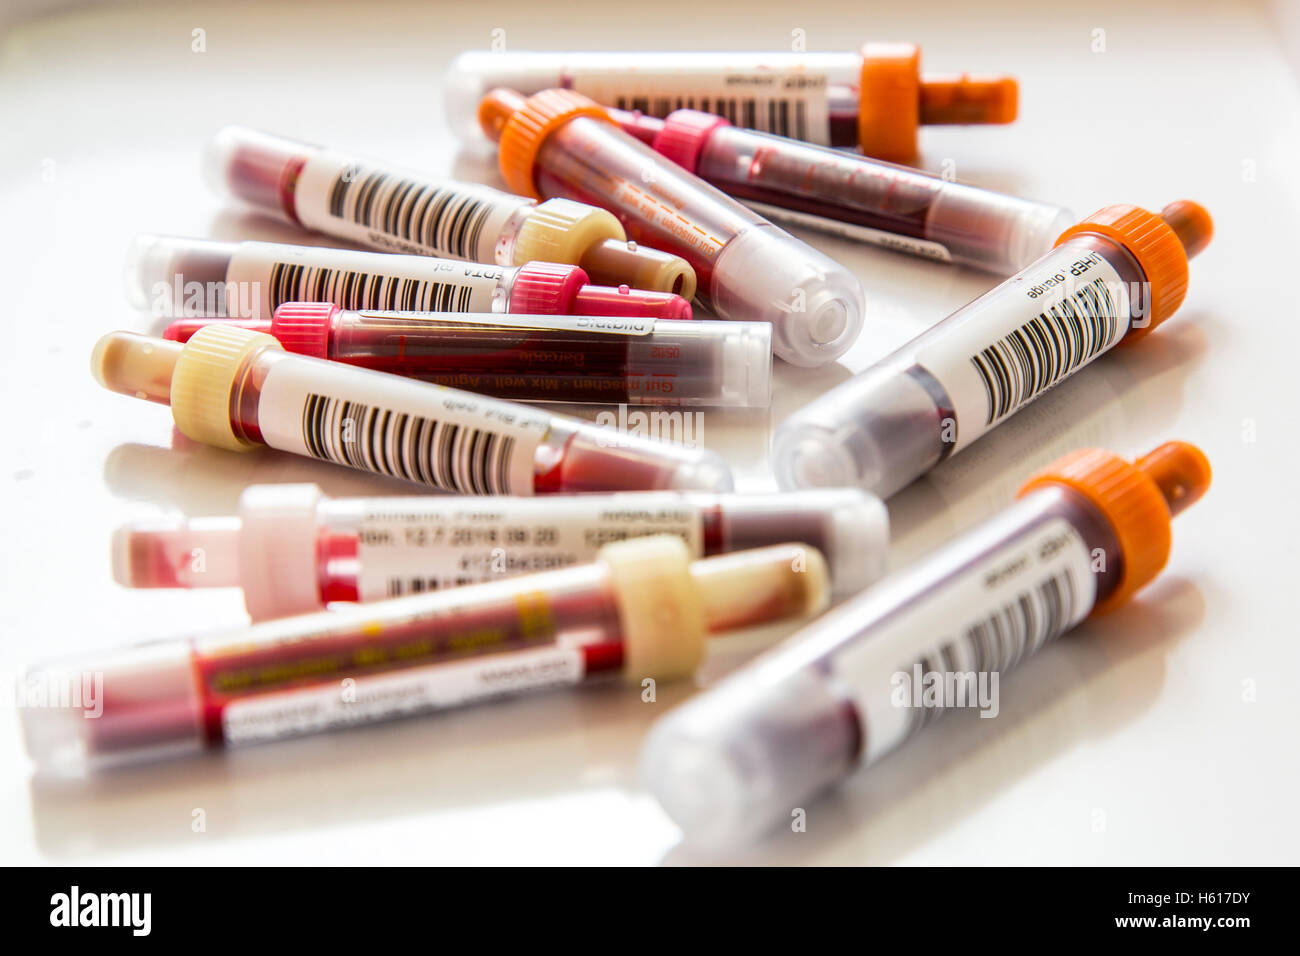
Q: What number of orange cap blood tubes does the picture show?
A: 4